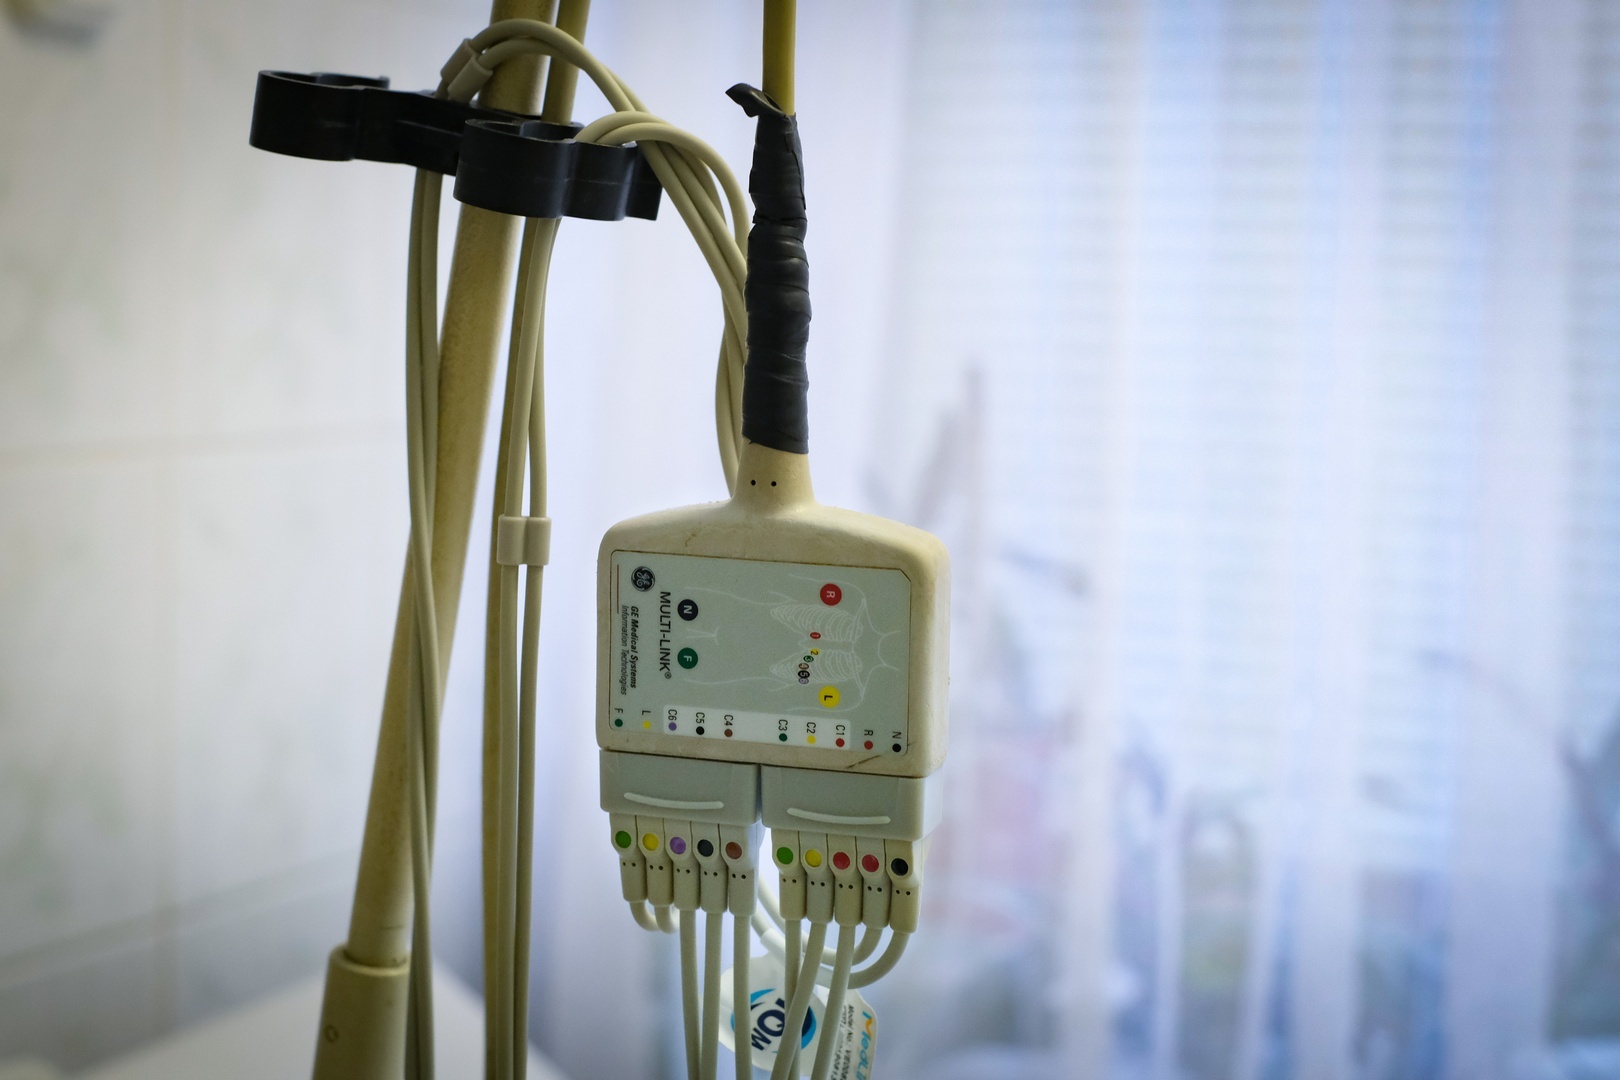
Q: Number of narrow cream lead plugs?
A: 10